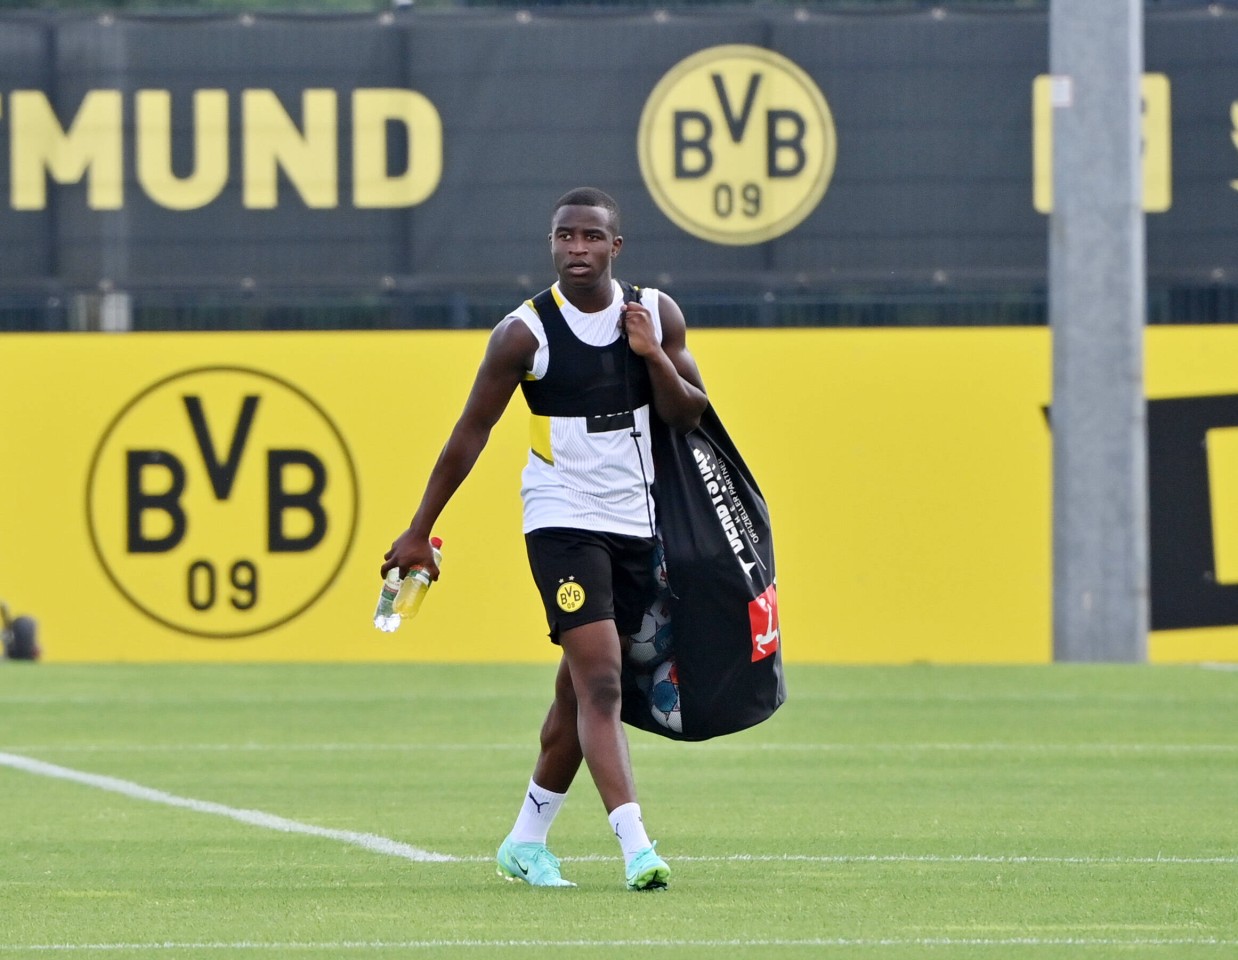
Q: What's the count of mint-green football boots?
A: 2